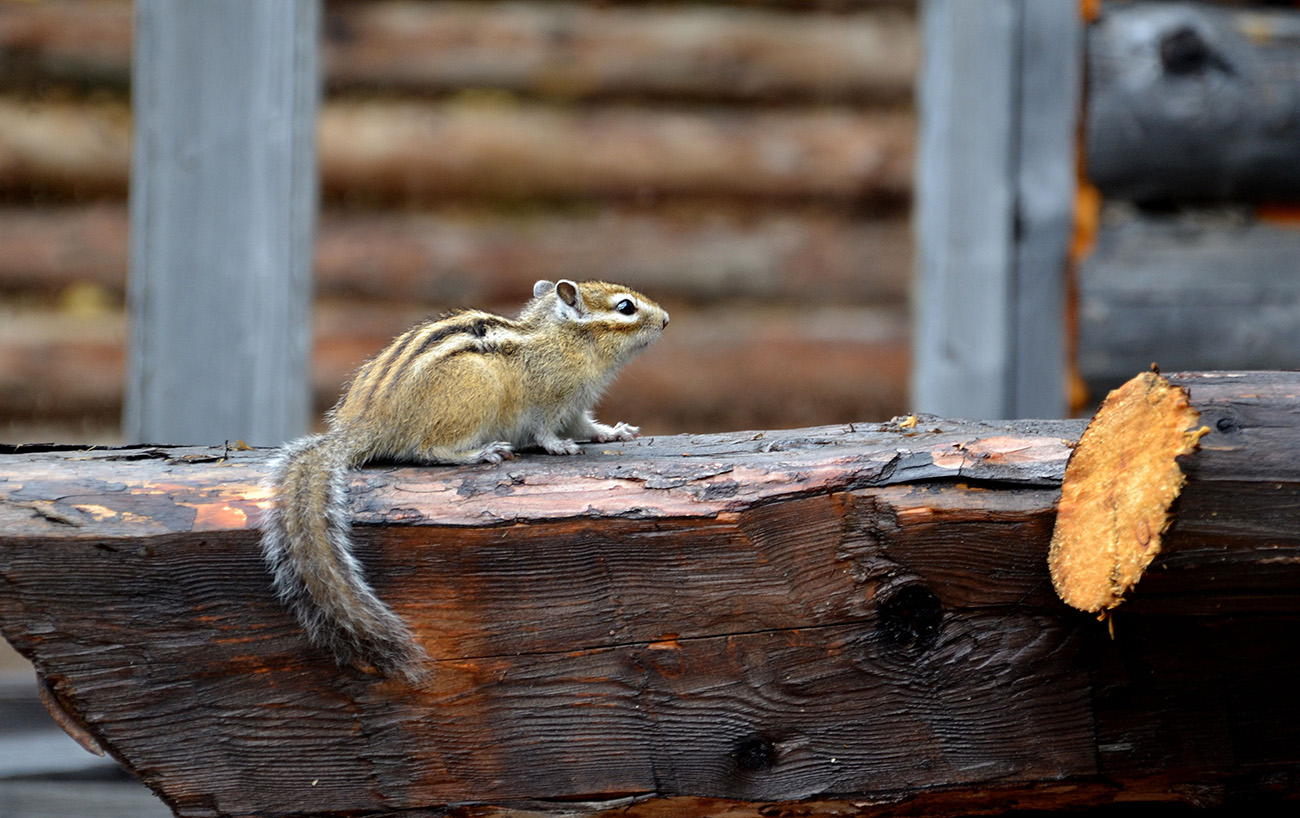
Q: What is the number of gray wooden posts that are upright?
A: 2